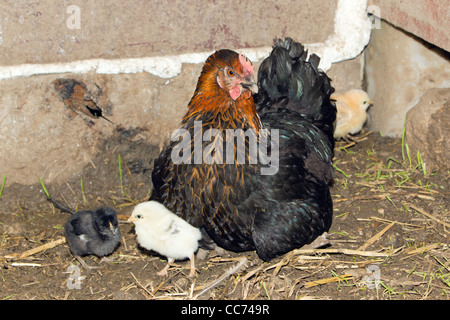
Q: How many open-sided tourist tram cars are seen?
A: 0